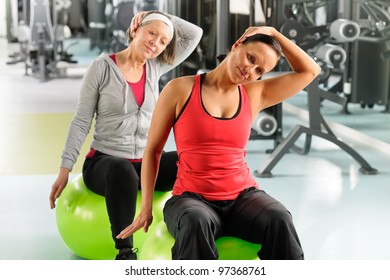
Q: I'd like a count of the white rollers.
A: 3